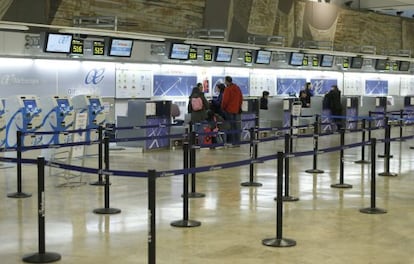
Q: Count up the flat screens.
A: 10